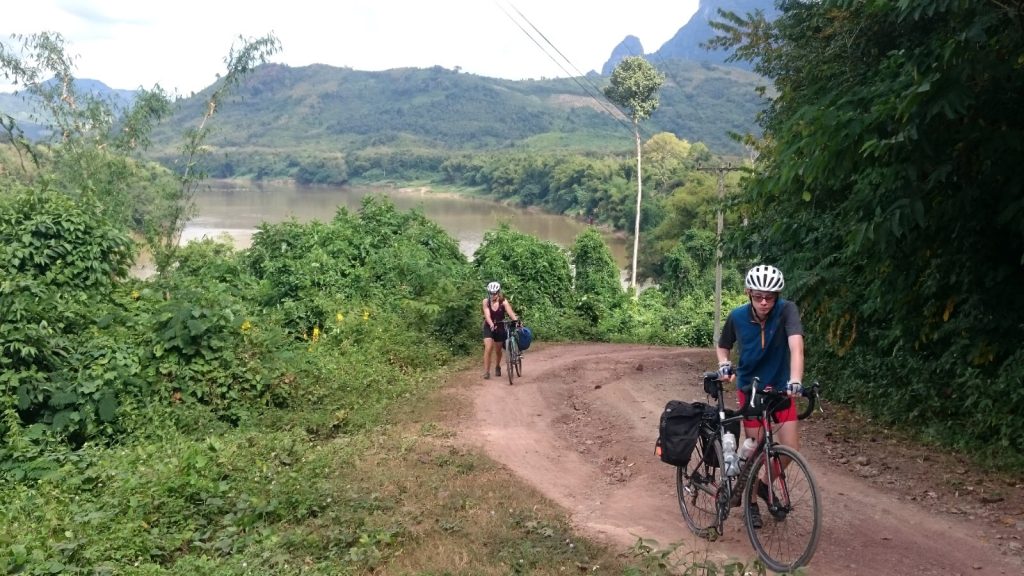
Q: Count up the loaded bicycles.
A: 2